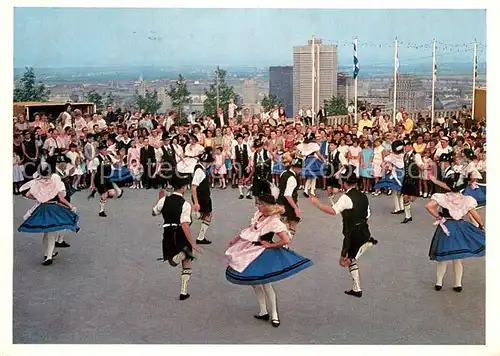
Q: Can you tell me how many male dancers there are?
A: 12